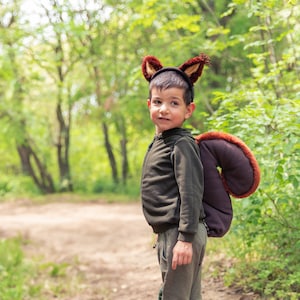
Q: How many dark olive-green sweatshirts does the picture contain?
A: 1